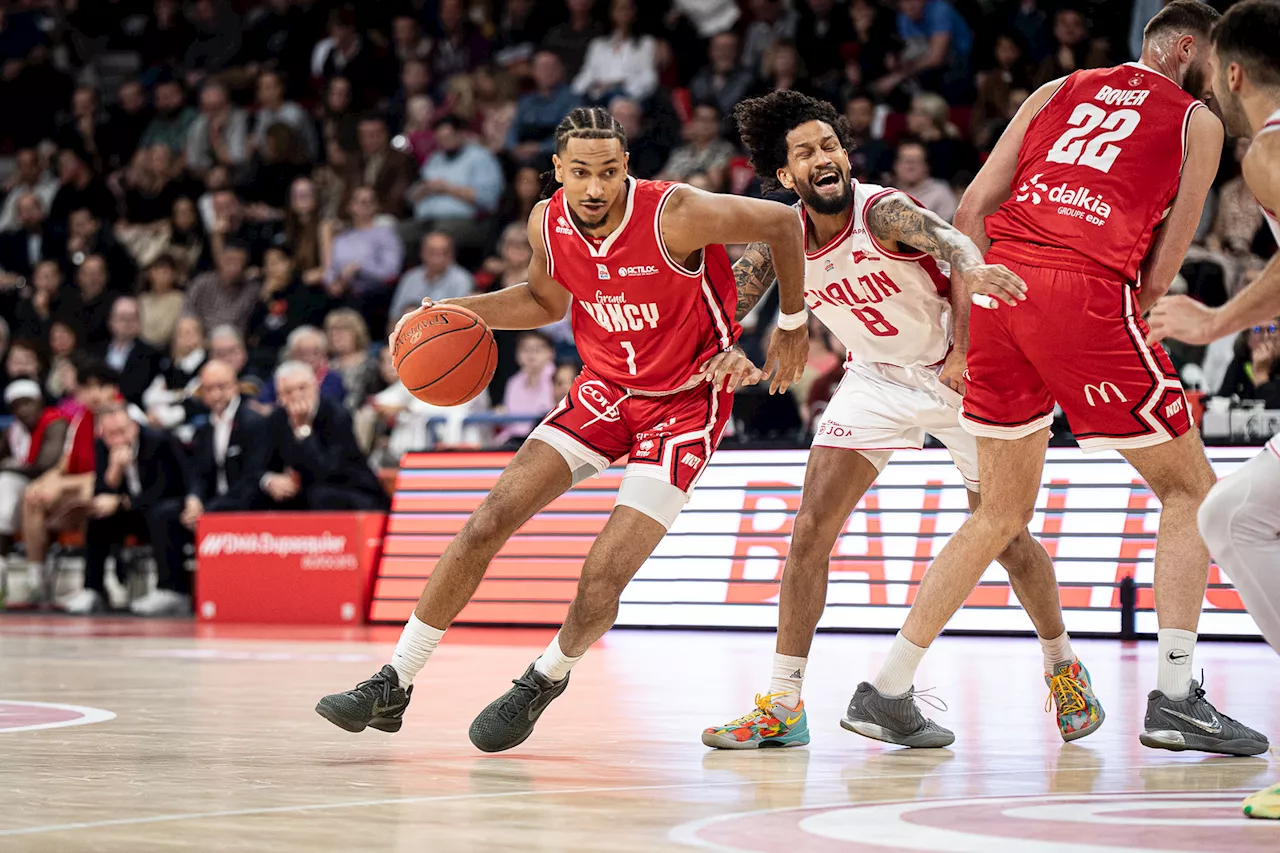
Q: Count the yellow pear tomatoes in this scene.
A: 0